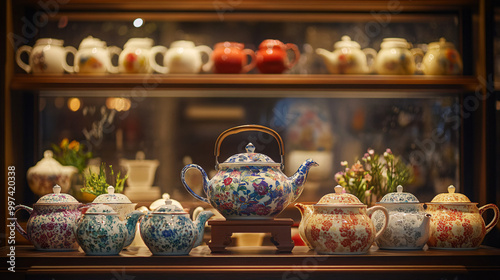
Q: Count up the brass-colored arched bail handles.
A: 1